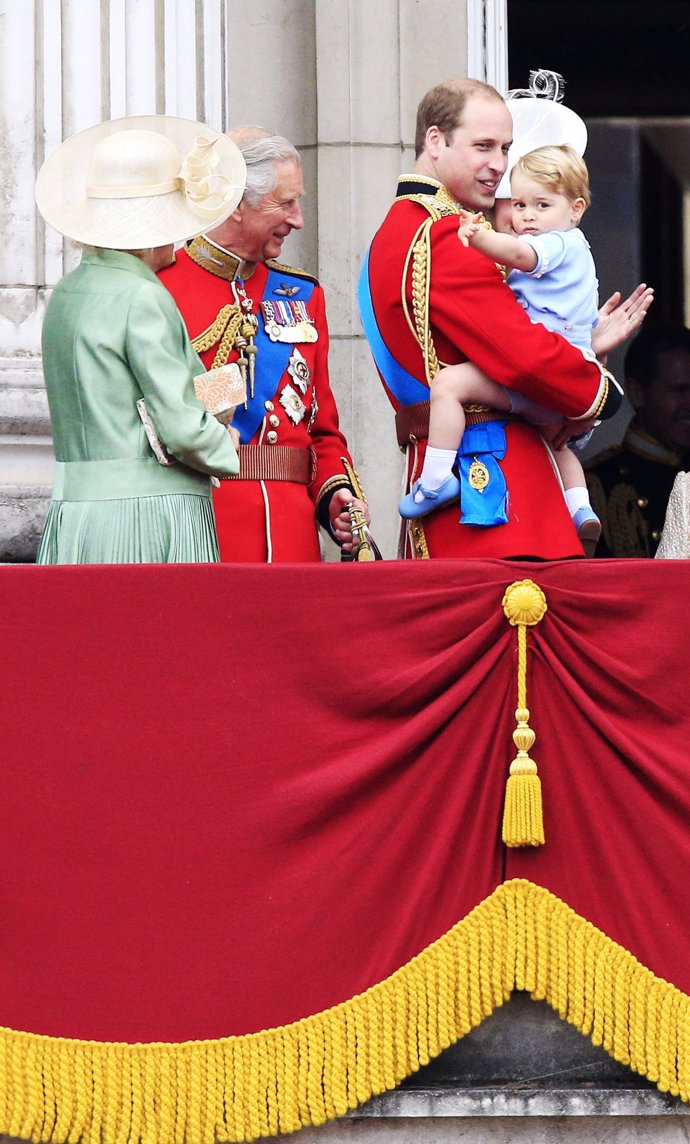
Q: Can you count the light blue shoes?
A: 2